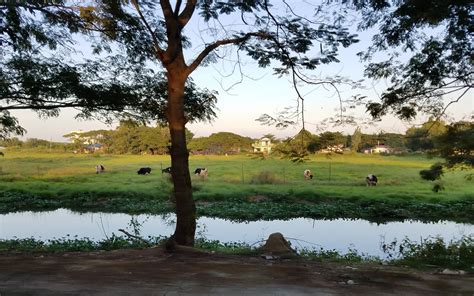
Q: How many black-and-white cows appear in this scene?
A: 6